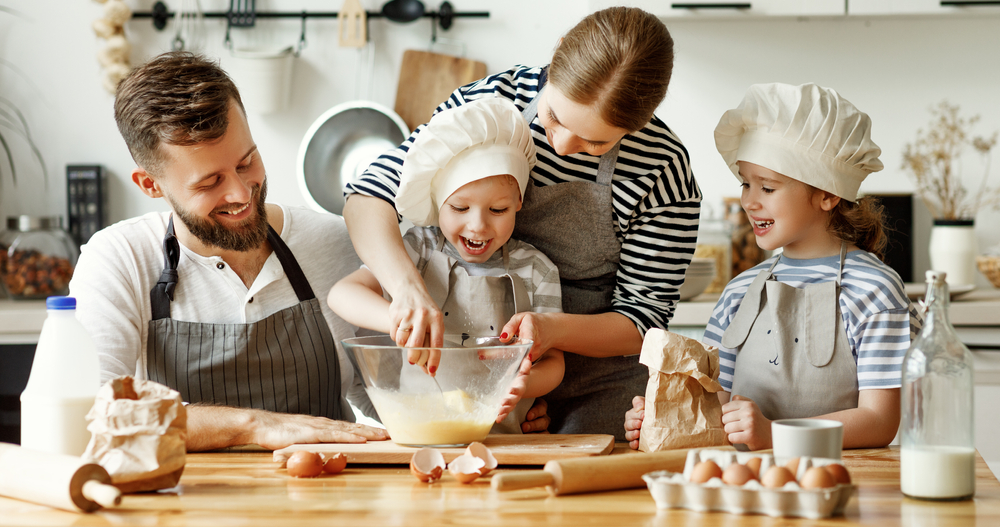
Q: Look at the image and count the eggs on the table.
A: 7